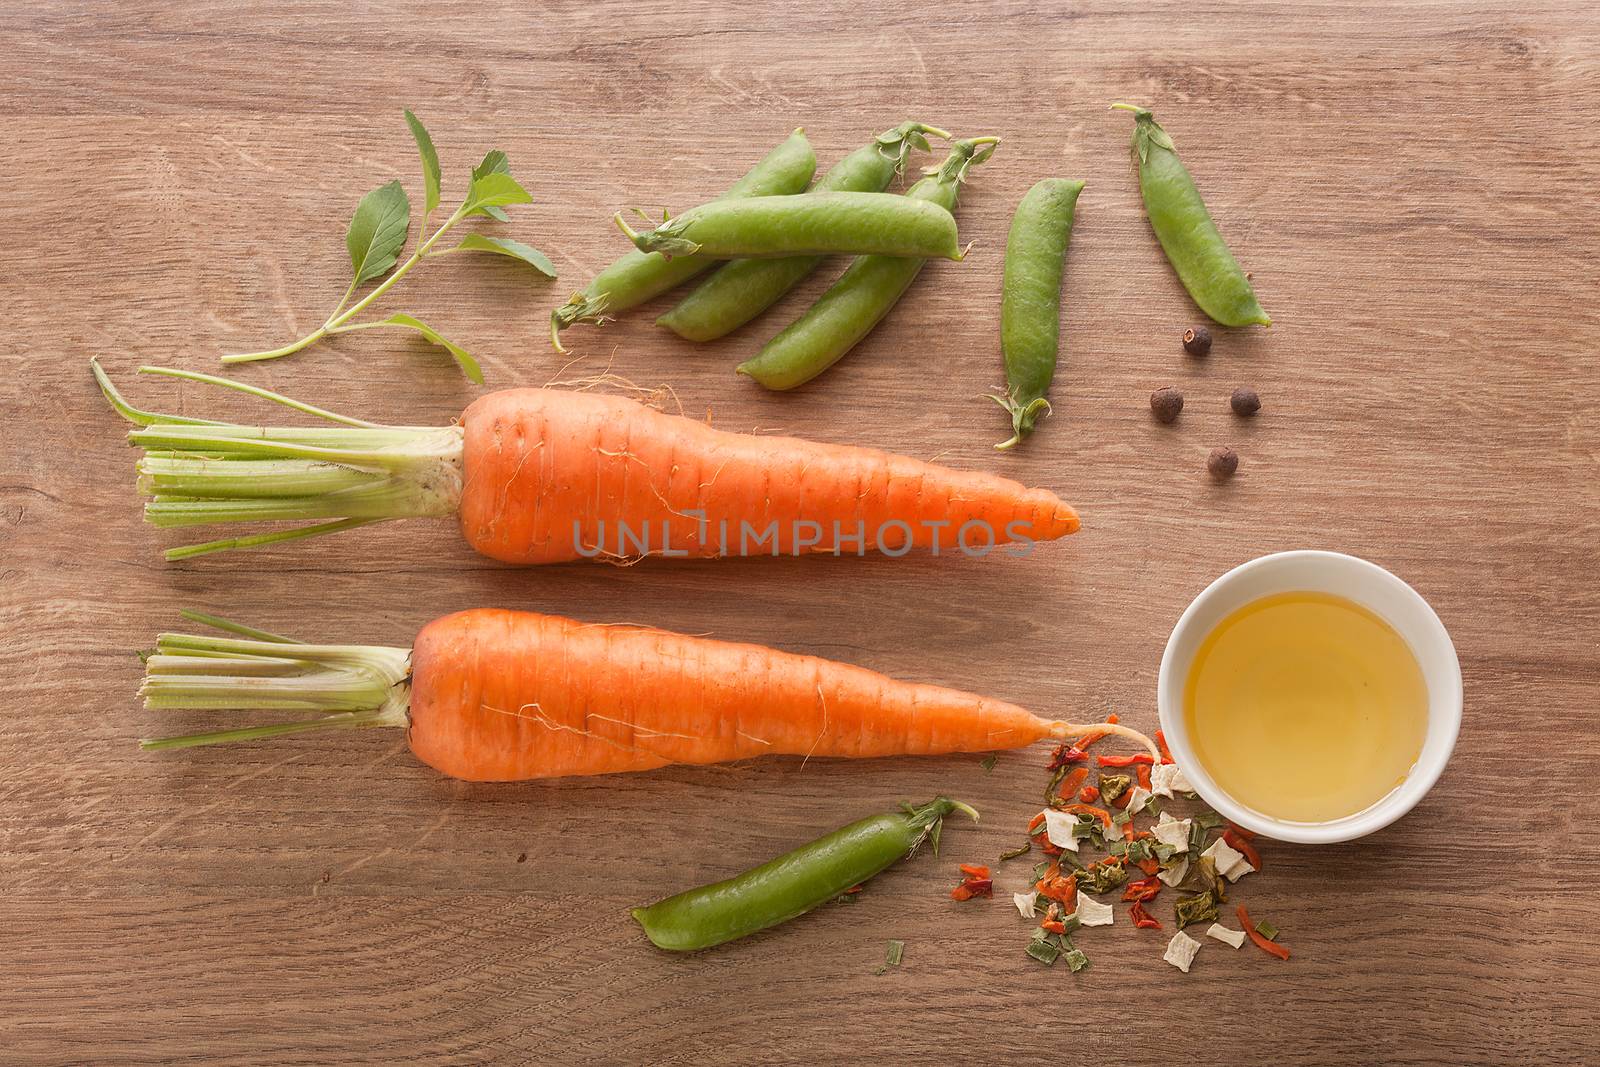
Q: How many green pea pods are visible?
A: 7